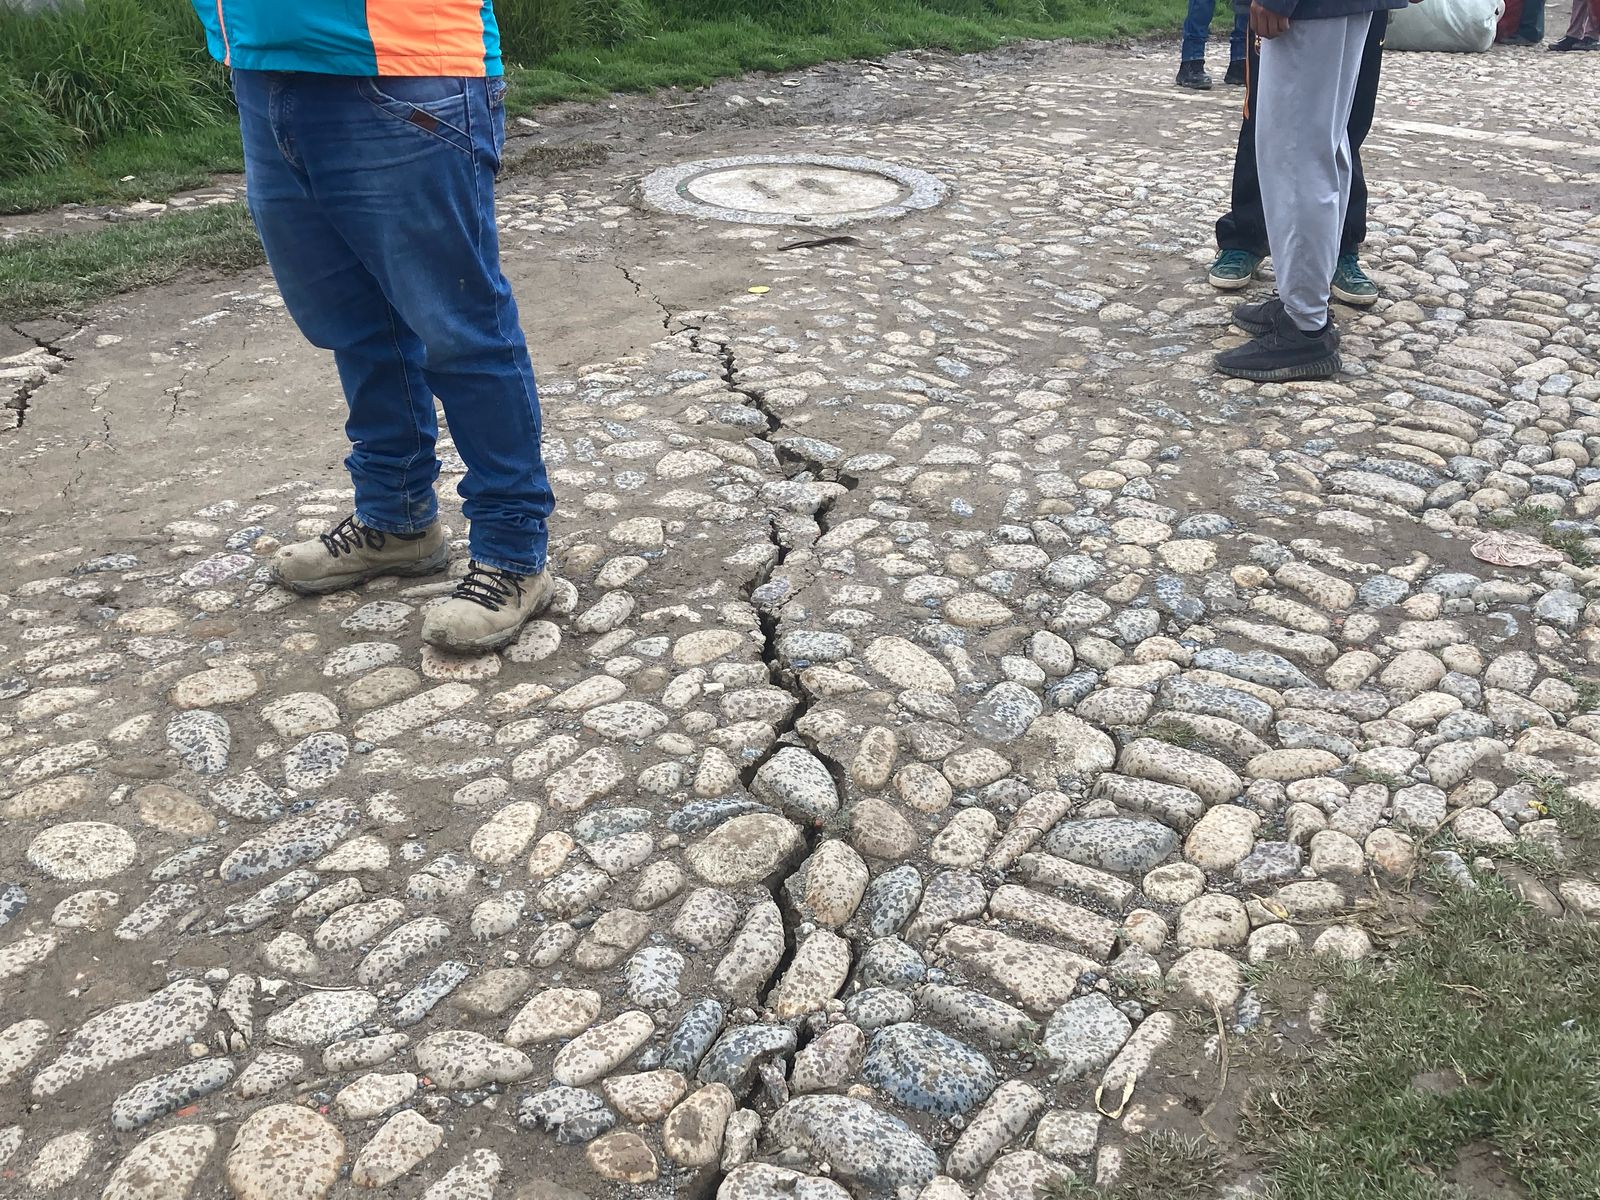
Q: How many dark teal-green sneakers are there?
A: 2